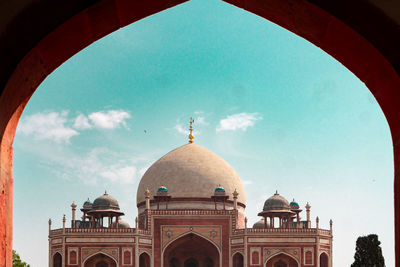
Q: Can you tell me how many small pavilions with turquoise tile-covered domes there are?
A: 4